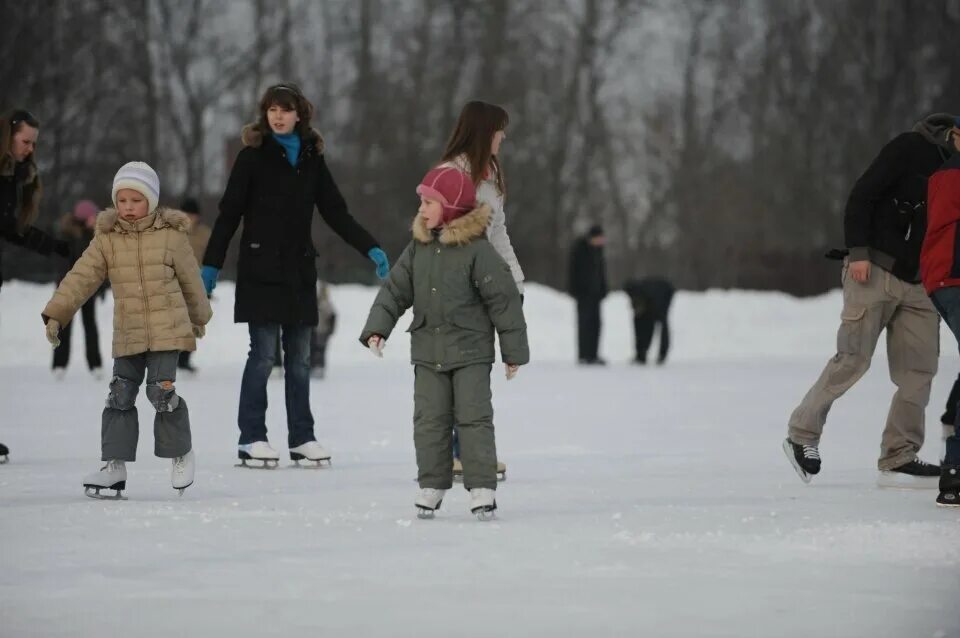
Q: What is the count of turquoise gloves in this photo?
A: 2